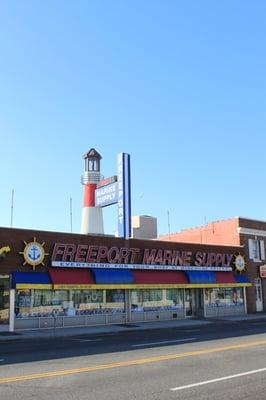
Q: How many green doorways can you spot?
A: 0